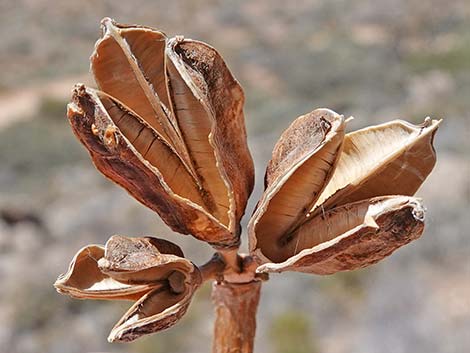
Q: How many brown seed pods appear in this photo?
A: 3